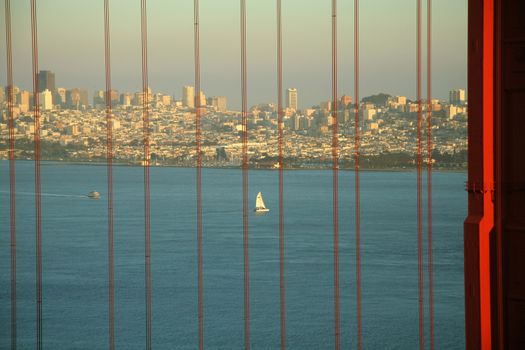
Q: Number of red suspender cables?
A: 11